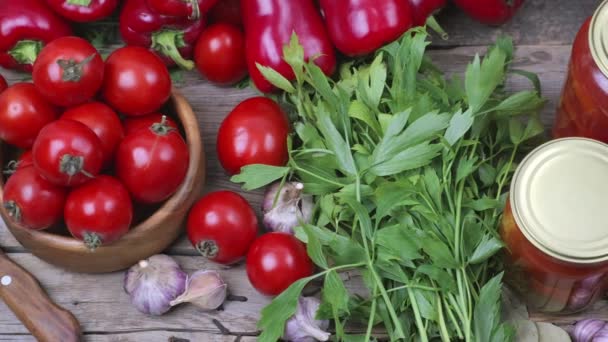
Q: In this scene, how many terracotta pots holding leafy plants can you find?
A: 0